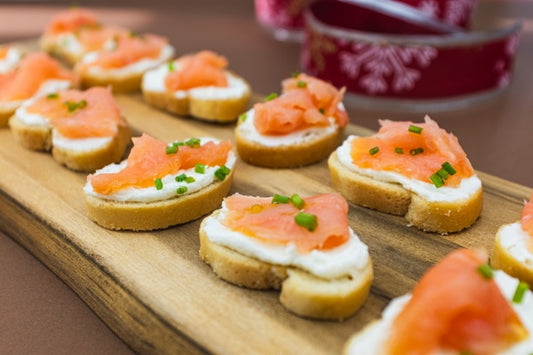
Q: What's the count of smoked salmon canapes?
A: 13